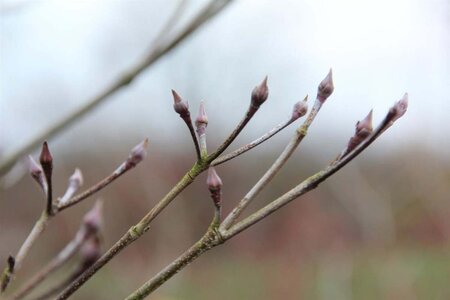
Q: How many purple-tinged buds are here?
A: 14